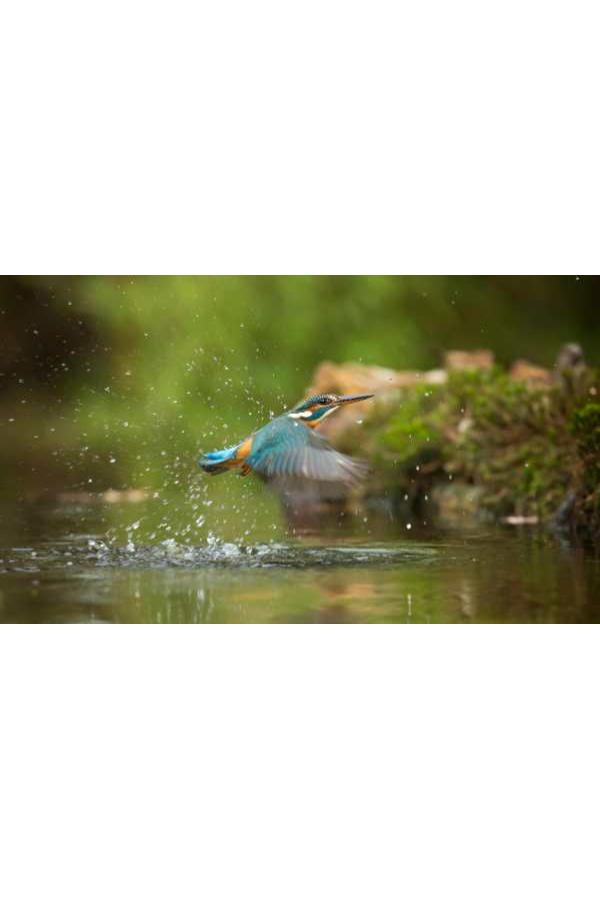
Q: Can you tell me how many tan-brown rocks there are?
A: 3